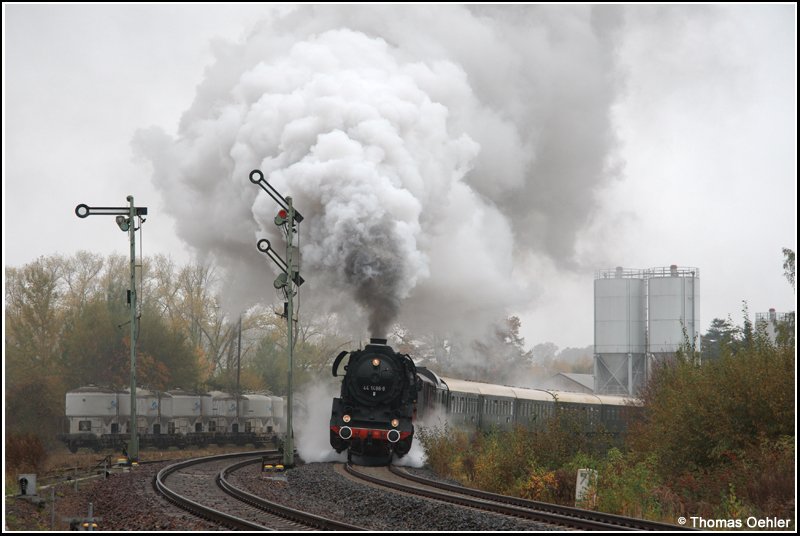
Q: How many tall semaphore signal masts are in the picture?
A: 2